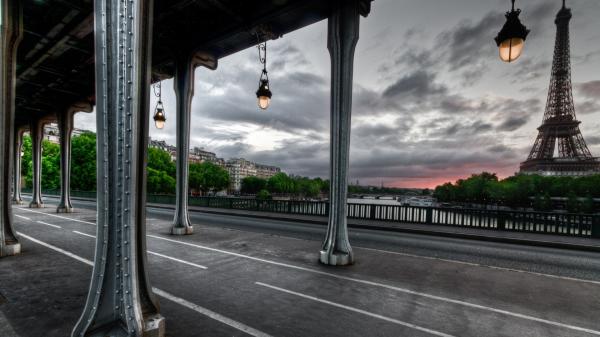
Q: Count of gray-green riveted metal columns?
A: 7